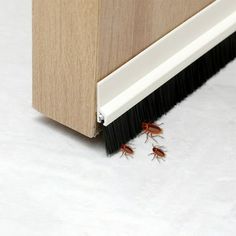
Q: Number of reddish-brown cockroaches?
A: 3